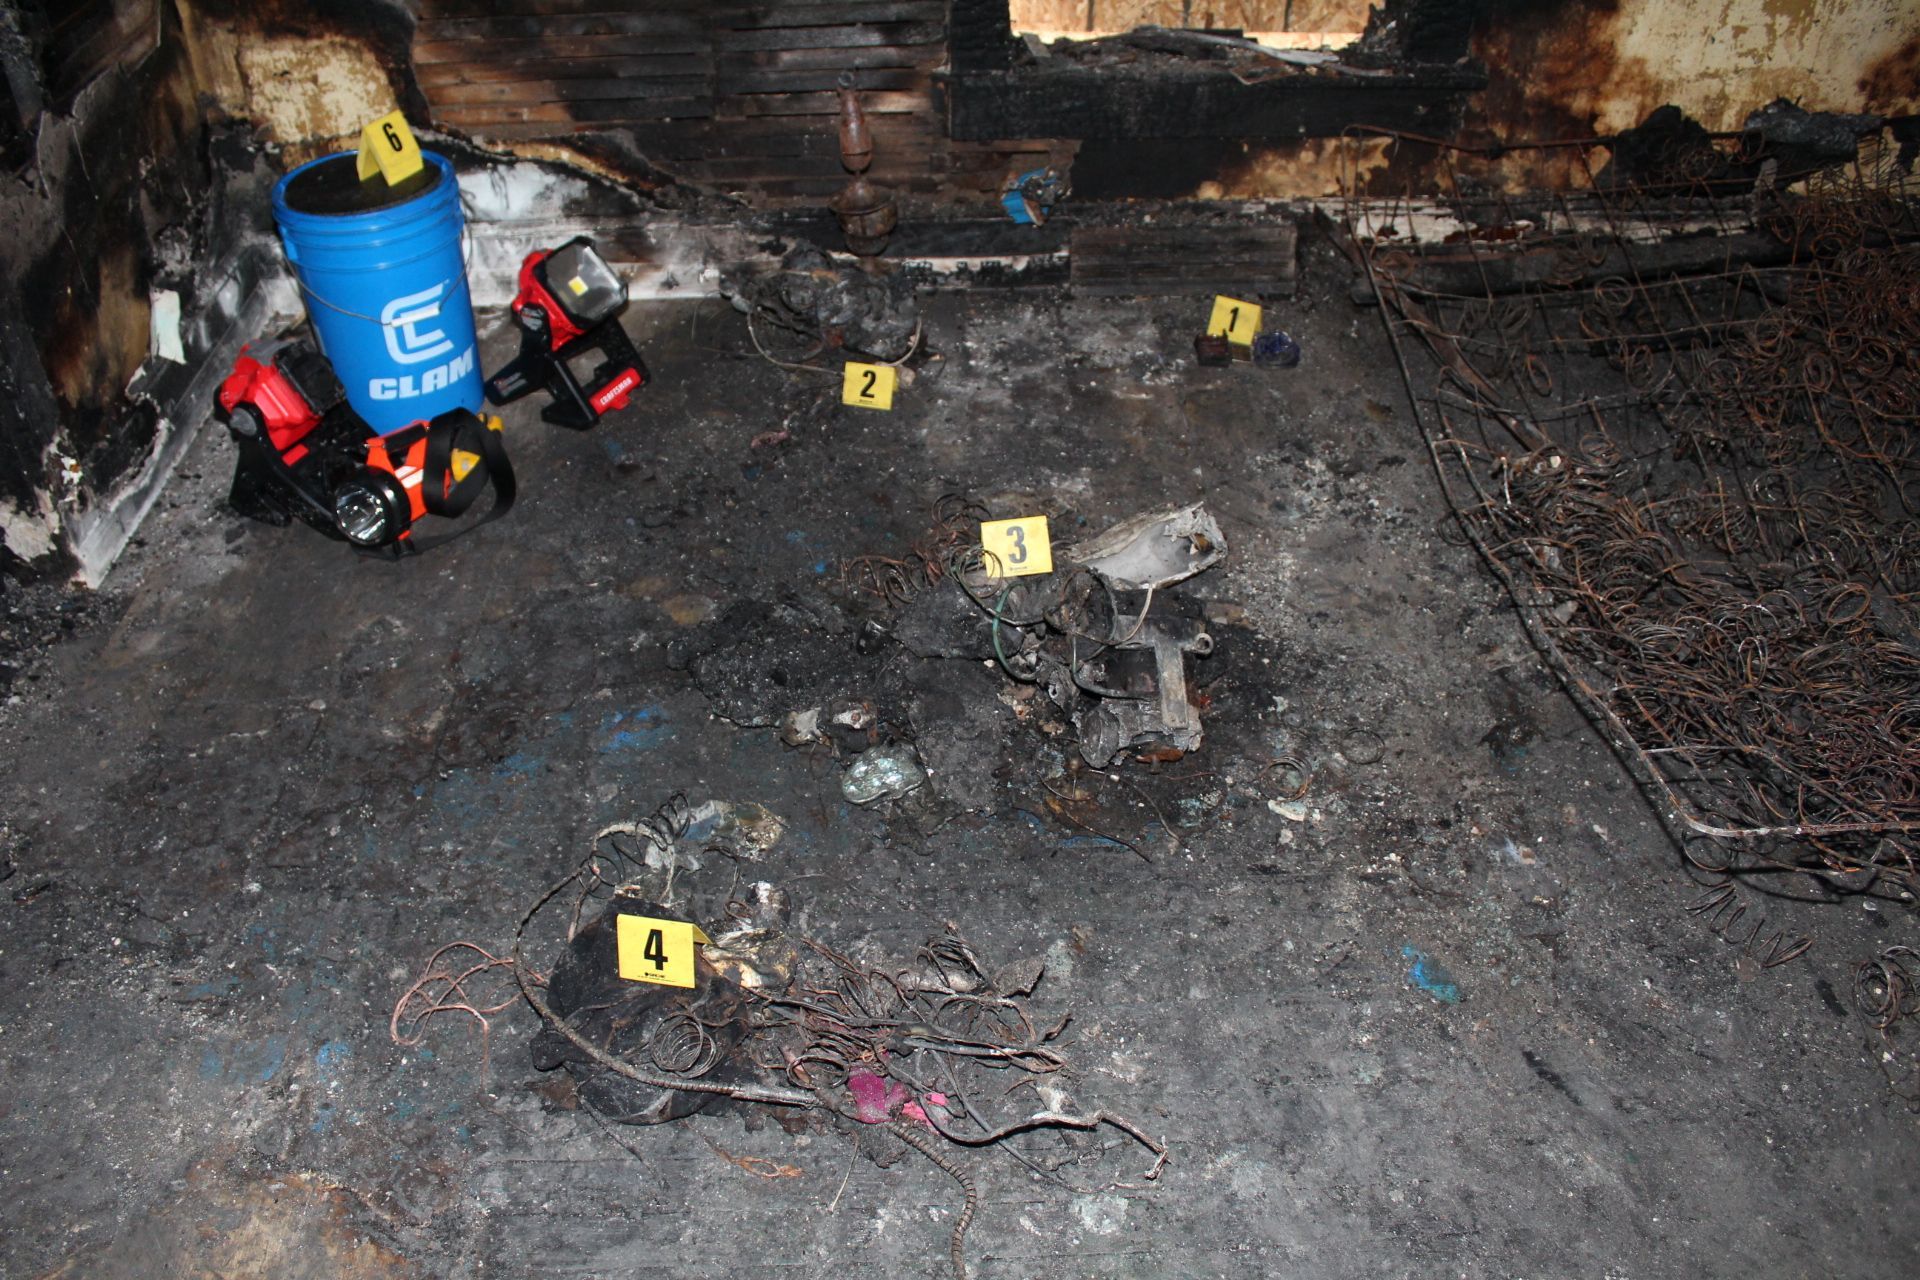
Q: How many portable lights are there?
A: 3